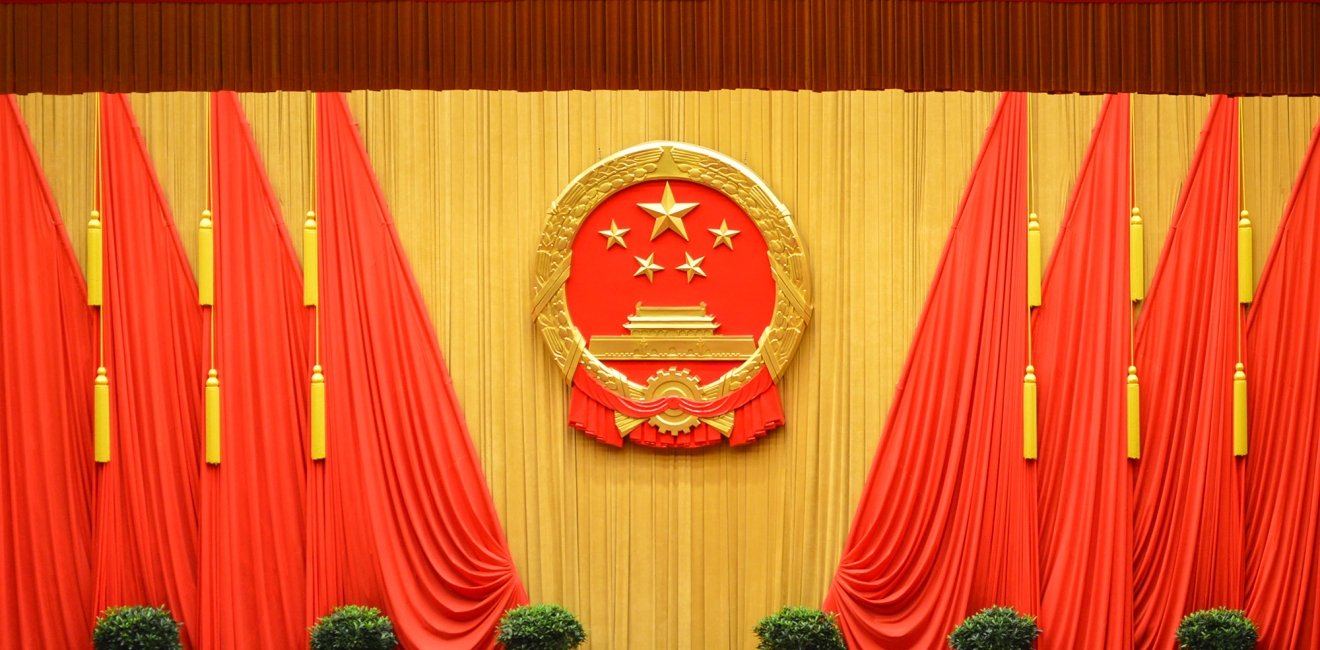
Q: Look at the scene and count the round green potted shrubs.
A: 6